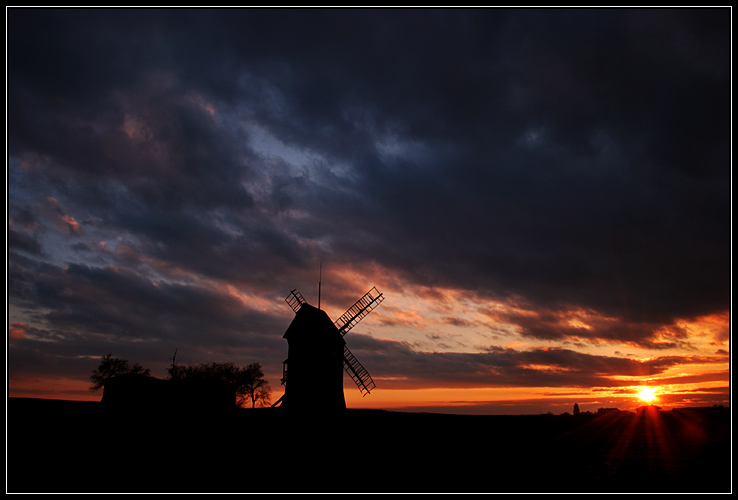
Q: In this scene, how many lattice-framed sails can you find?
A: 3